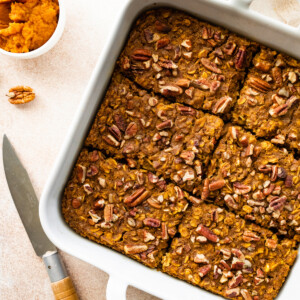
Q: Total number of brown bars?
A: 6